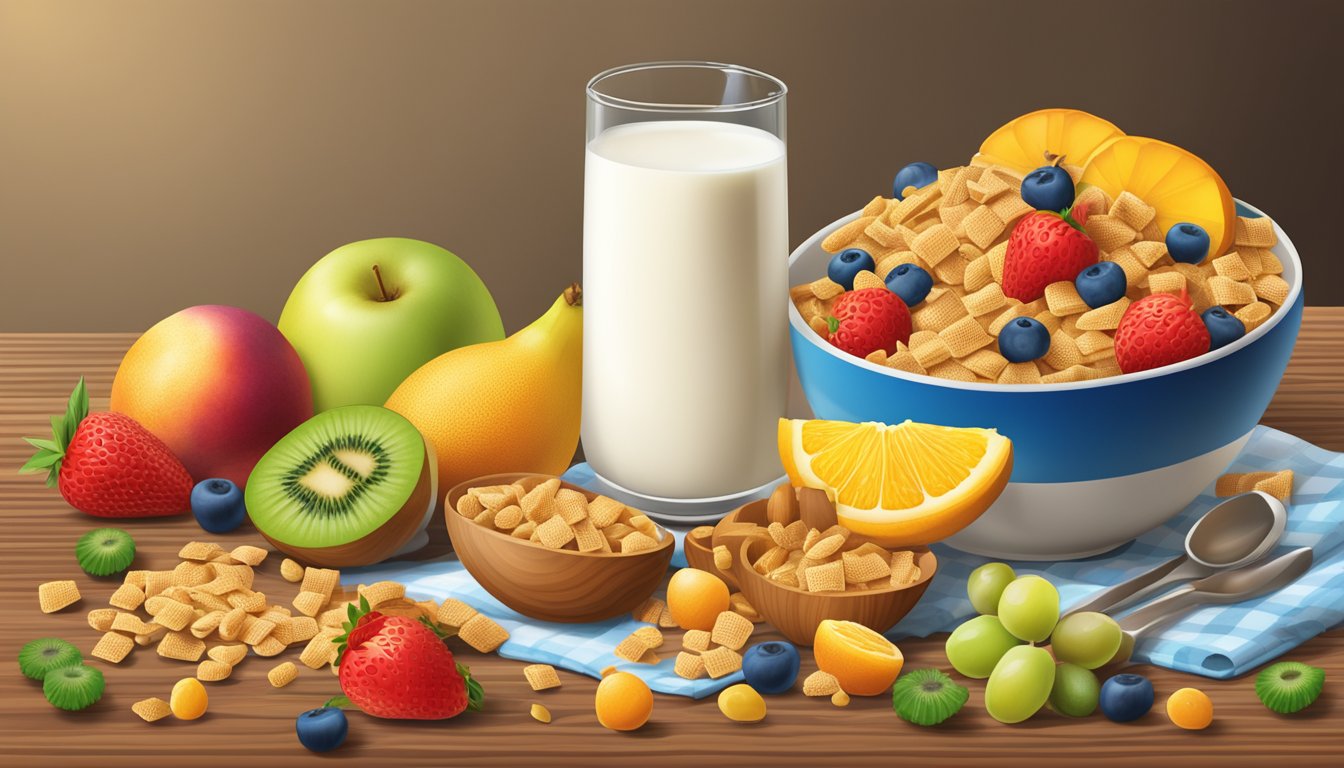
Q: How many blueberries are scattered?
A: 4